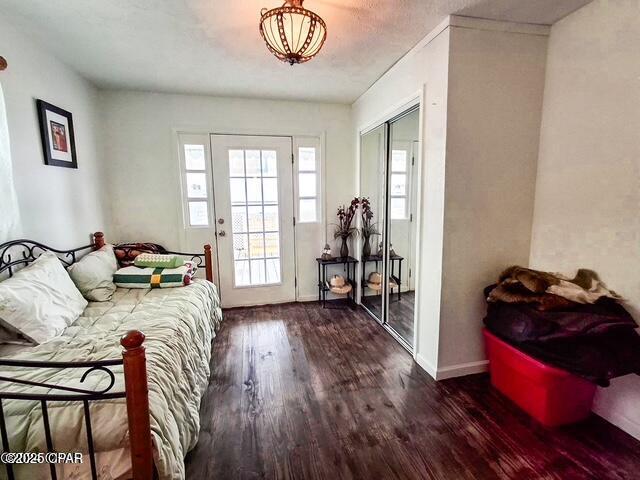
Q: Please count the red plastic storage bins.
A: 1